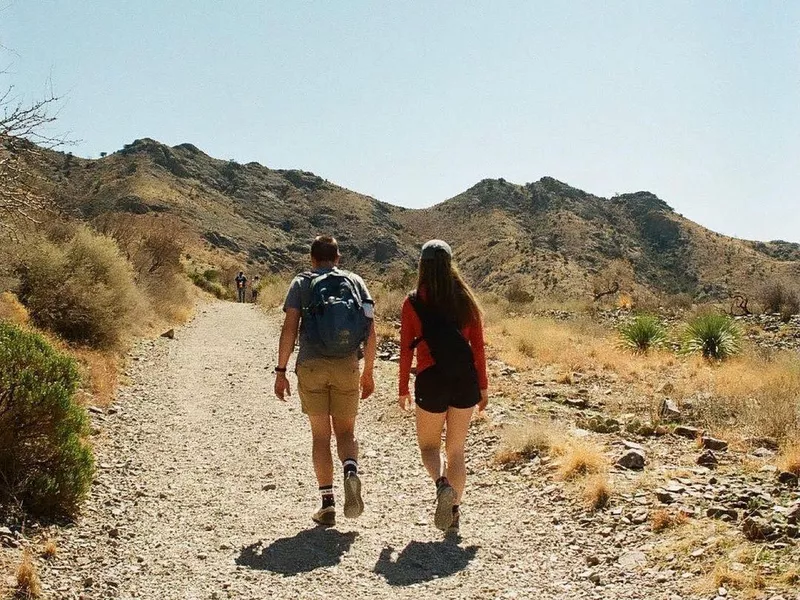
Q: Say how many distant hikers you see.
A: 2